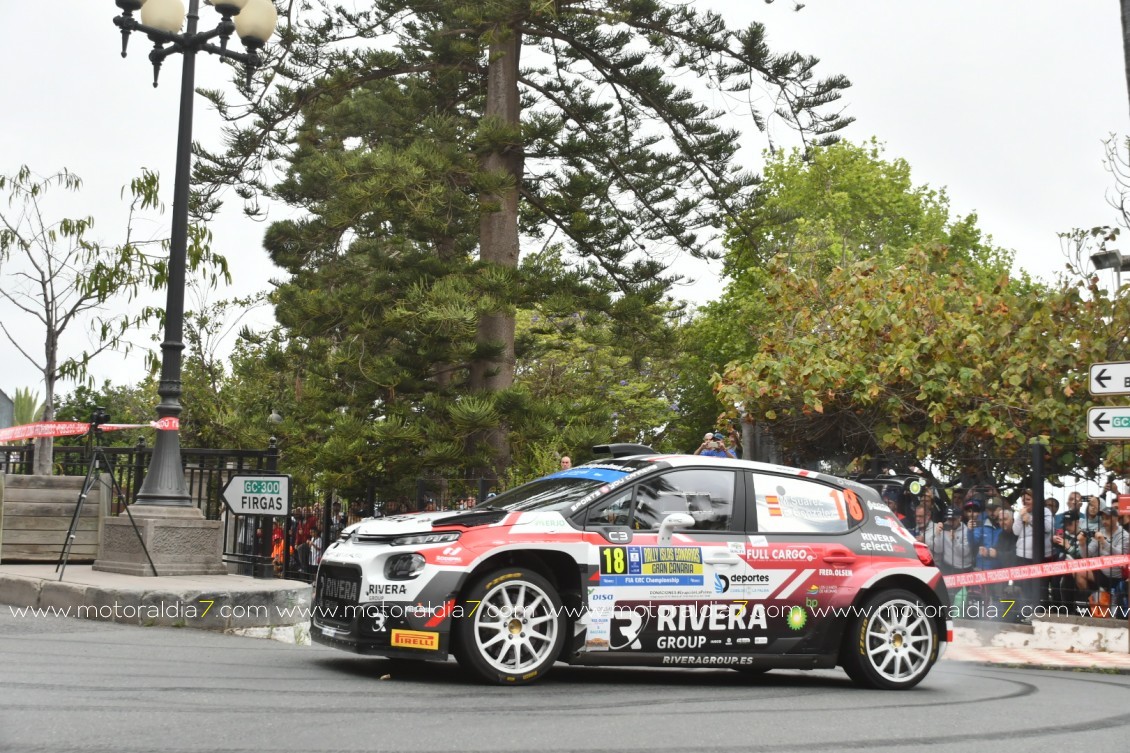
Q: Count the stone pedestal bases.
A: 1